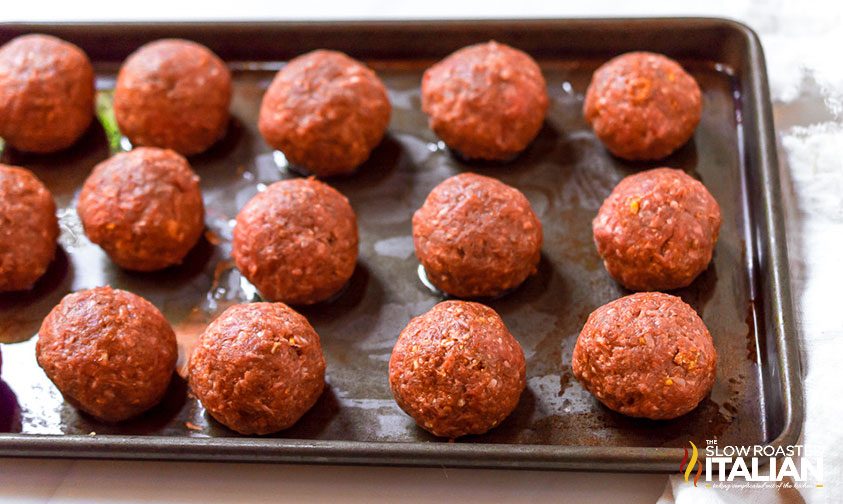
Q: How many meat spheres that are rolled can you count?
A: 14